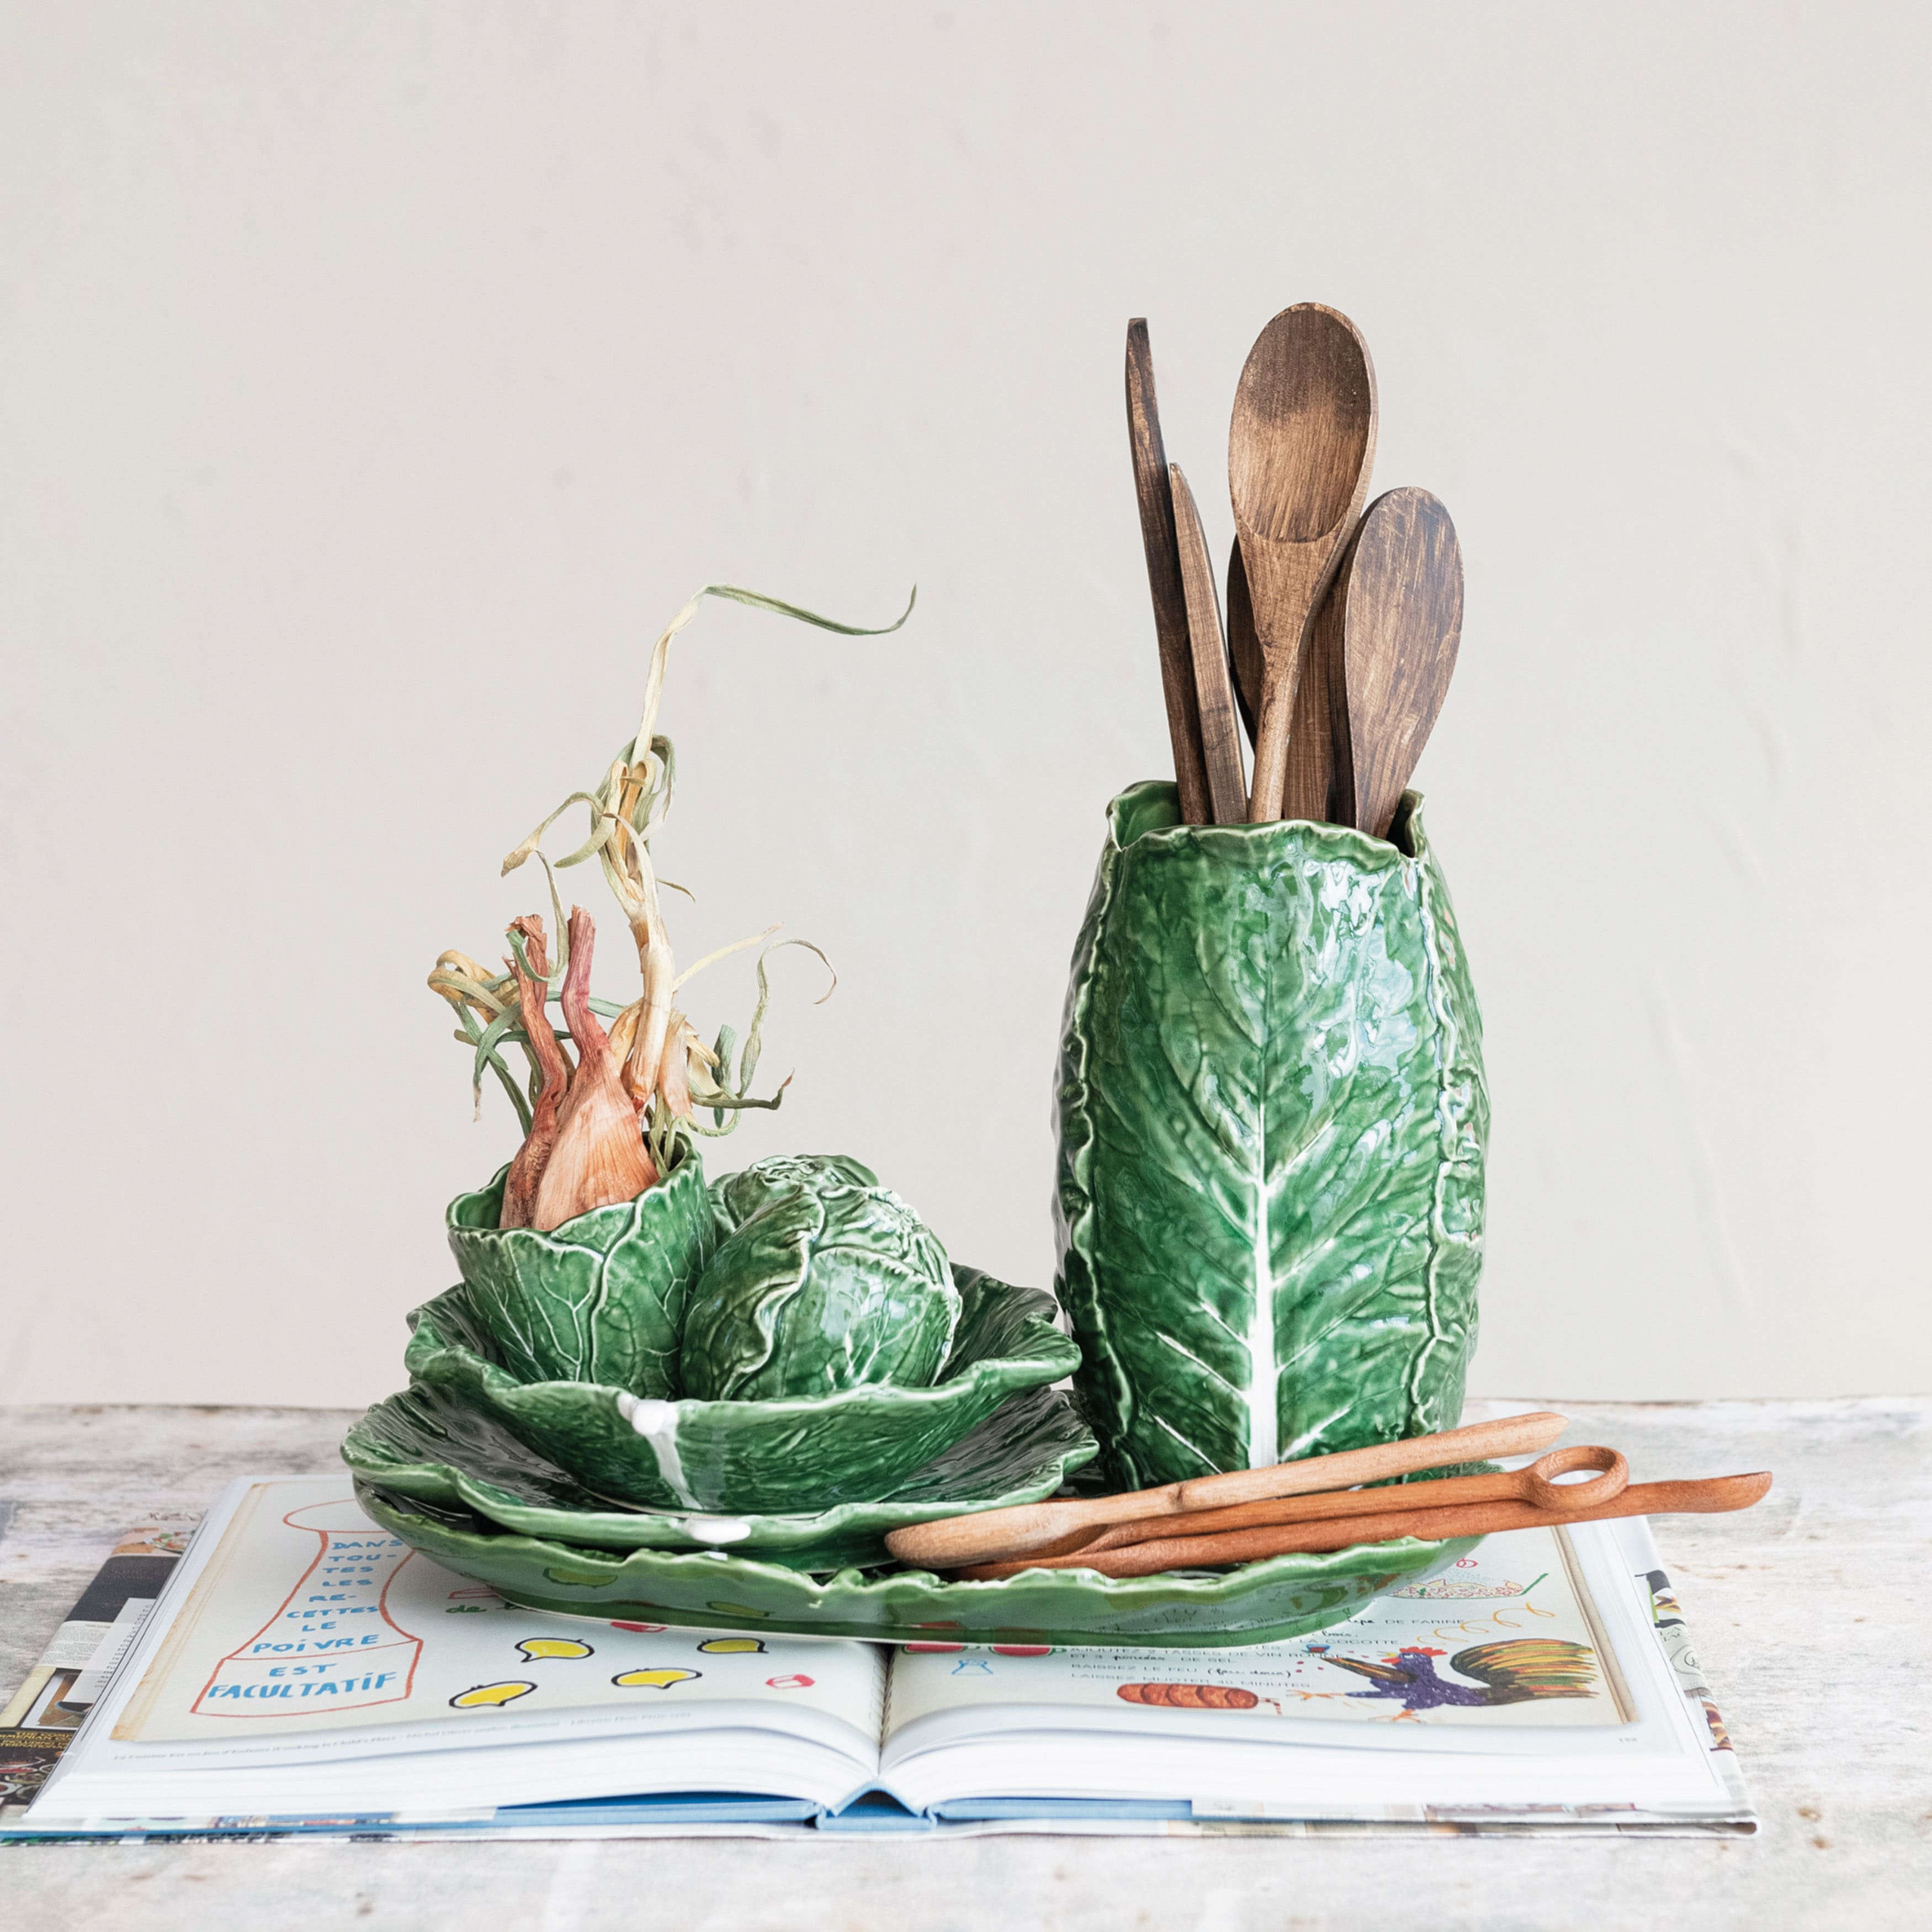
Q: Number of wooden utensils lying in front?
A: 3